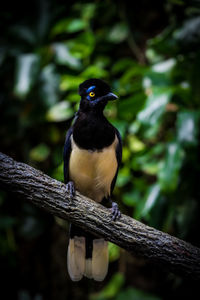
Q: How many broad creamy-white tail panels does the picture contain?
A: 2